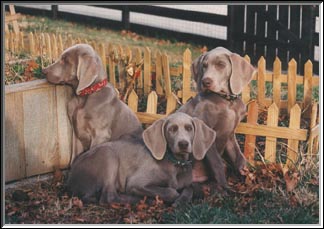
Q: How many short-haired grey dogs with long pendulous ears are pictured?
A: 3